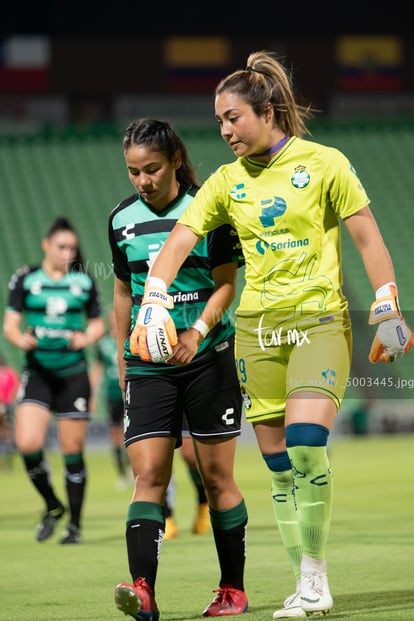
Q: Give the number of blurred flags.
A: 3